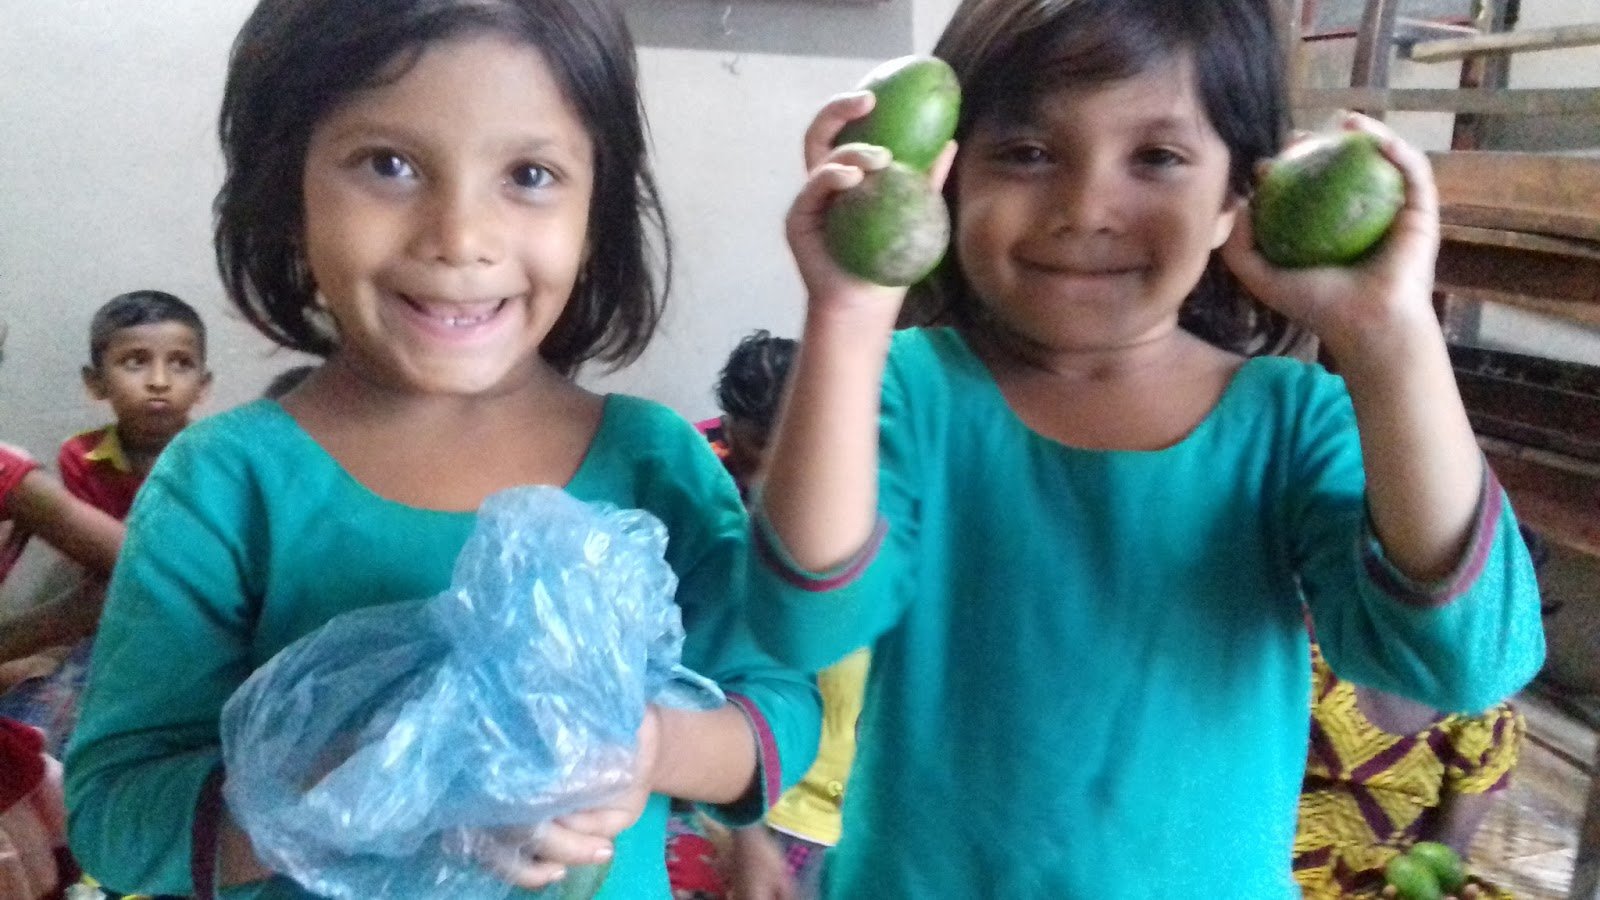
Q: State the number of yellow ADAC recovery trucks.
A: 0